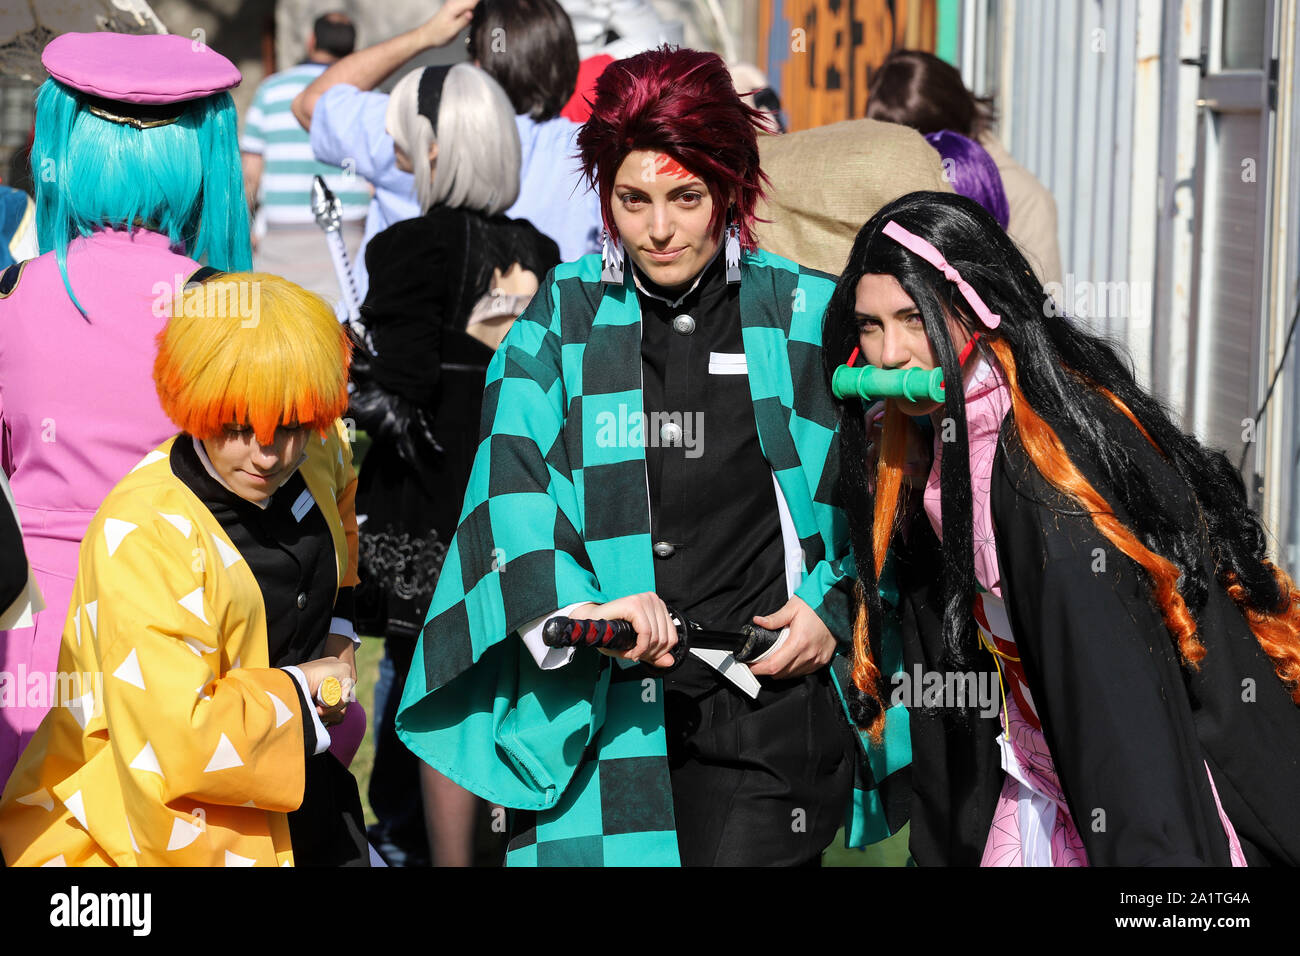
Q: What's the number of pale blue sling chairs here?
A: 0